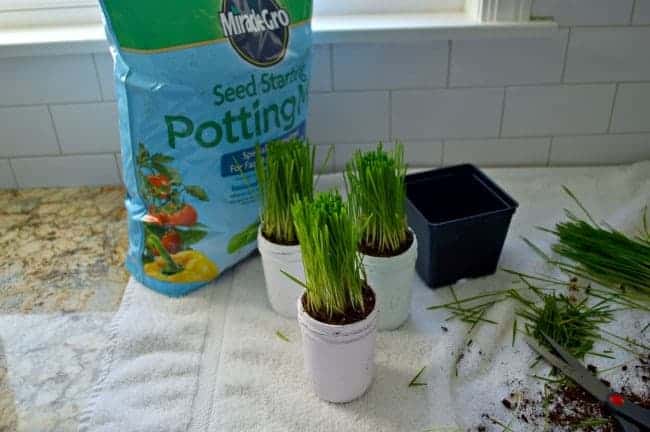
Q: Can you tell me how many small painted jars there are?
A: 3